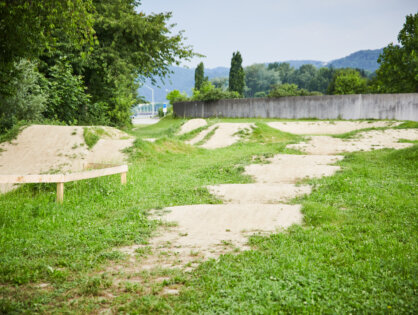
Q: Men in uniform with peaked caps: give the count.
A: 0